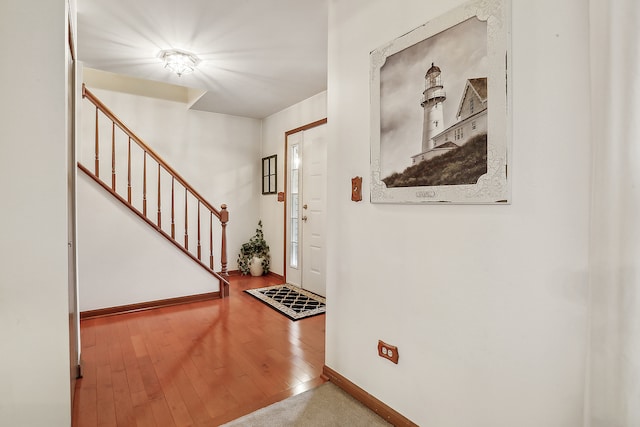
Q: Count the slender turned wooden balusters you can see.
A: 9